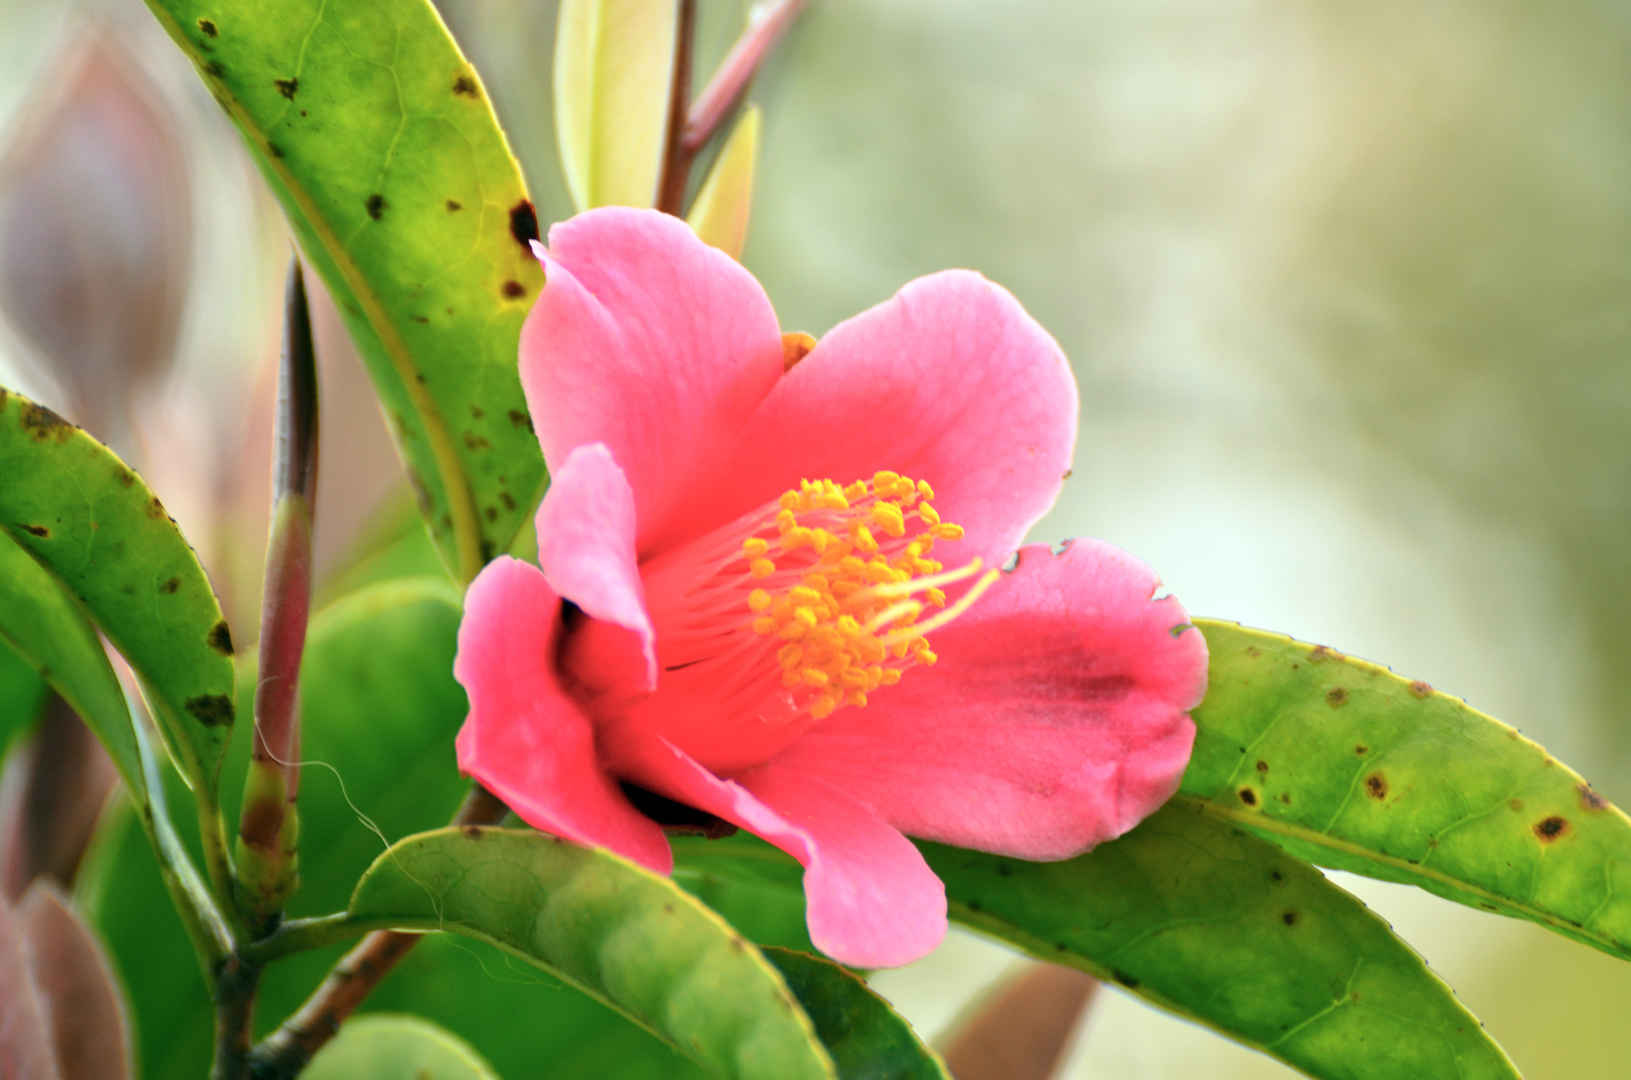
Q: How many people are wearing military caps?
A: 0